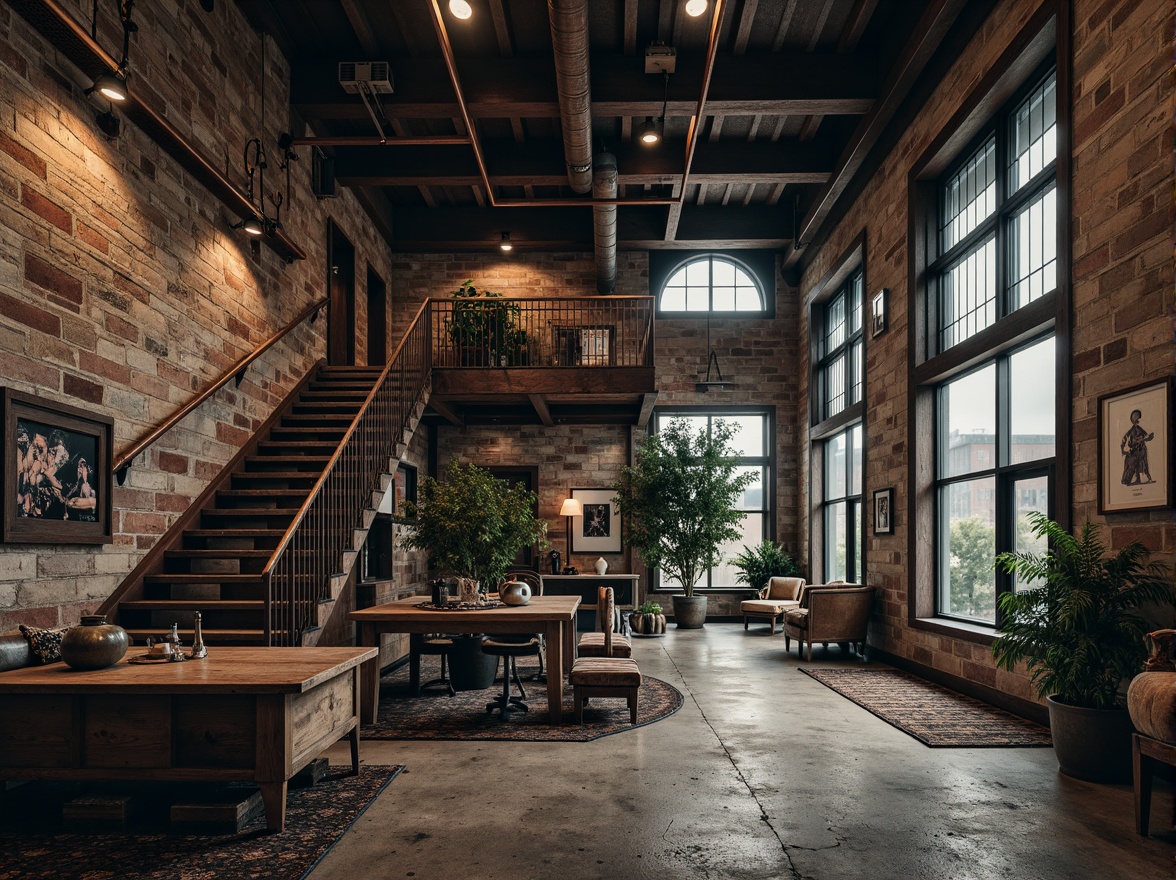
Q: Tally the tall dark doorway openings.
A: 2